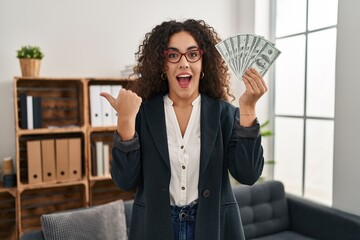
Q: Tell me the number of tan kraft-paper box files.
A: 4